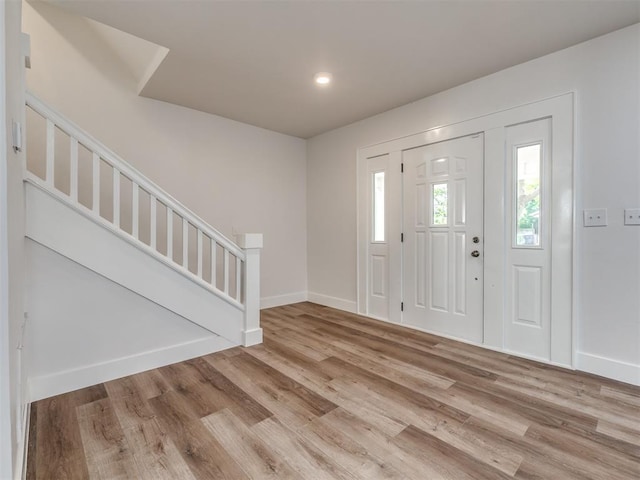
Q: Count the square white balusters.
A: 12